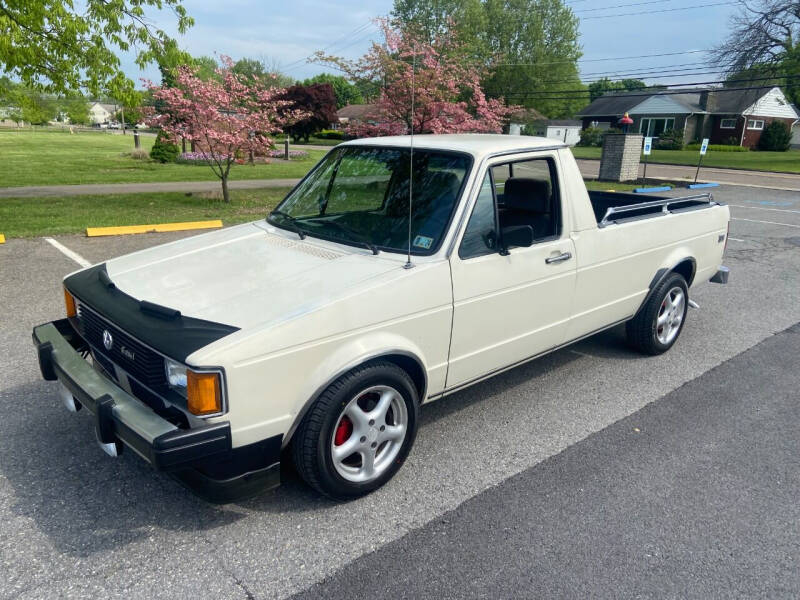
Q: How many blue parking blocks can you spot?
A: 2